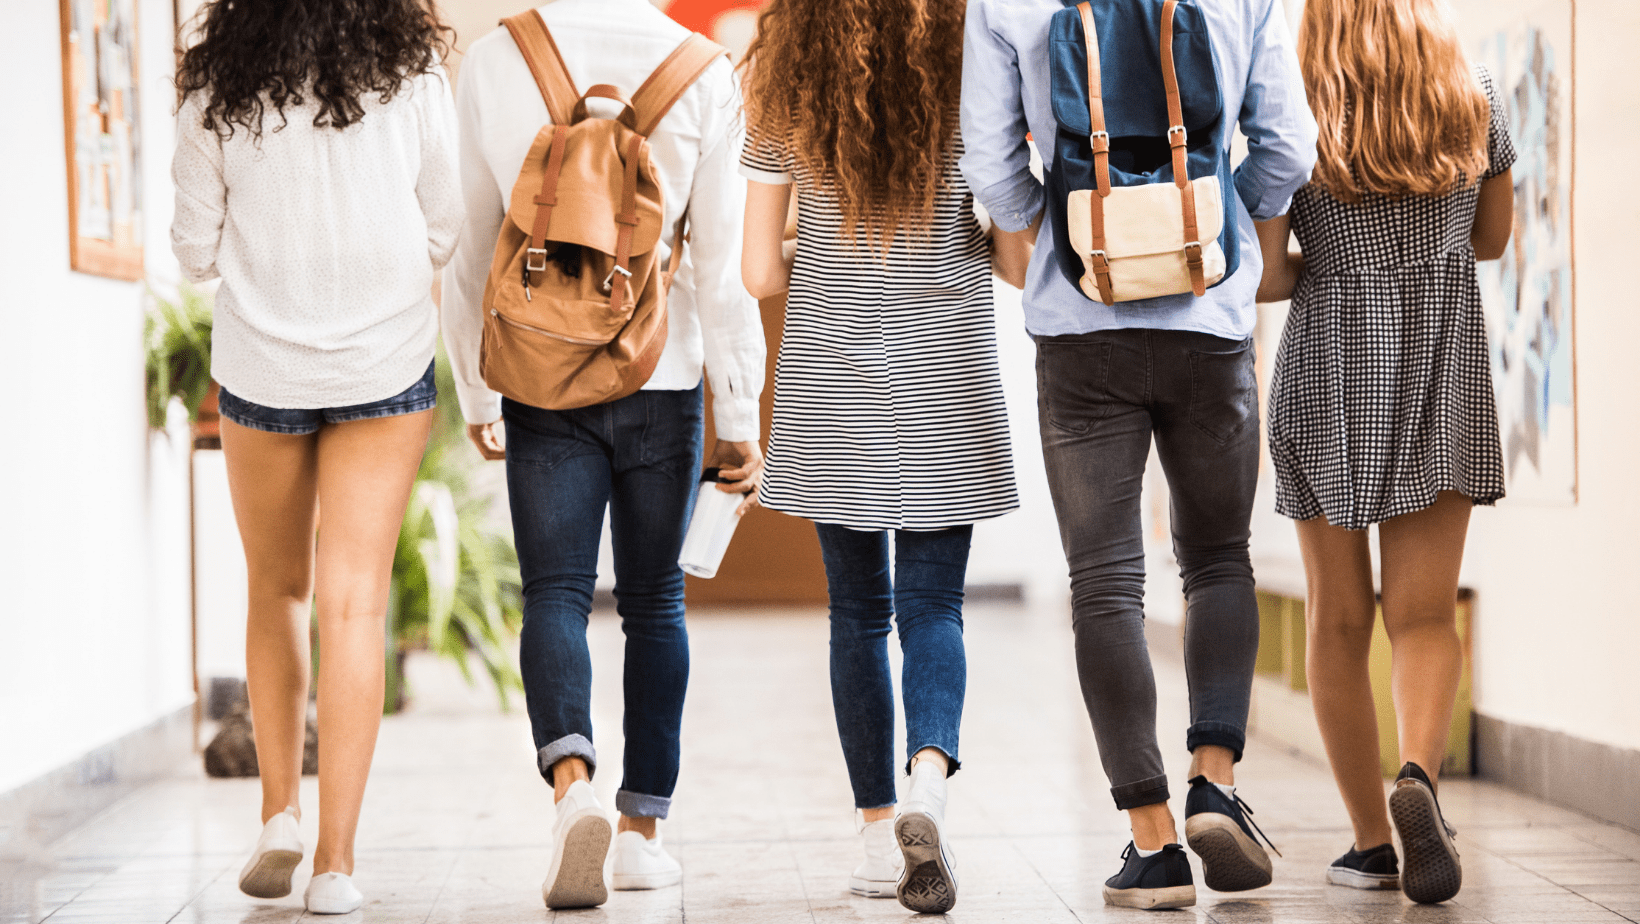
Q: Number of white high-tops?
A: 2